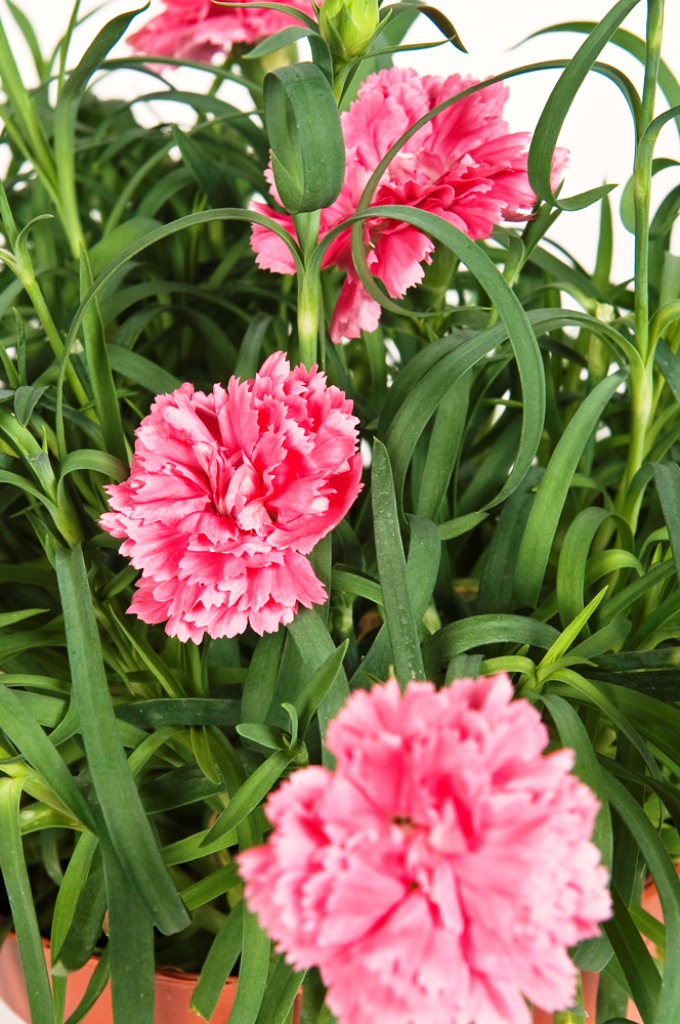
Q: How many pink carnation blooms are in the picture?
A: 4